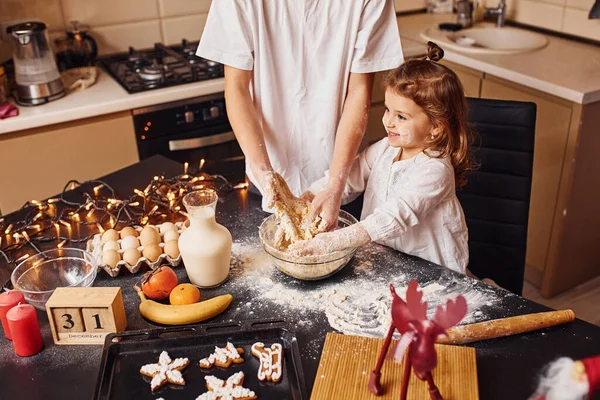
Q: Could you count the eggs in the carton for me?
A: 12